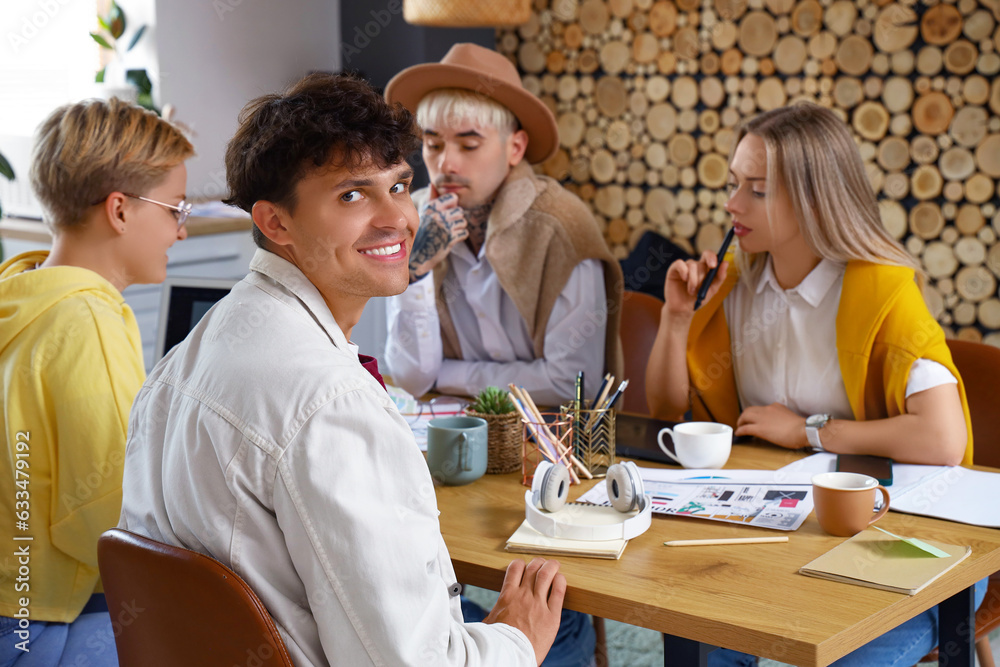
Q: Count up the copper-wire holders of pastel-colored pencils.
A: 1